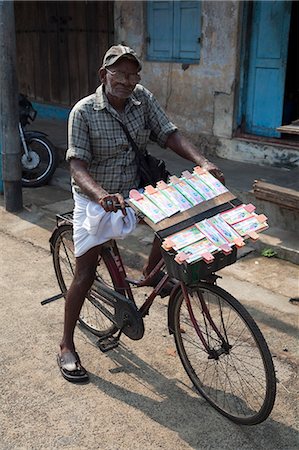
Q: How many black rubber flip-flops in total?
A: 1